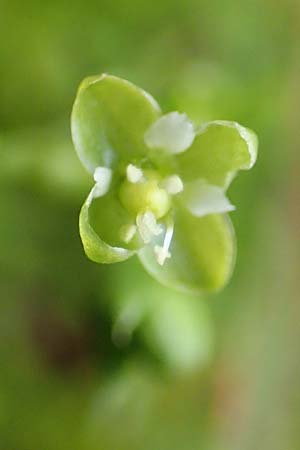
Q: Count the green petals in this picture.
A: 4